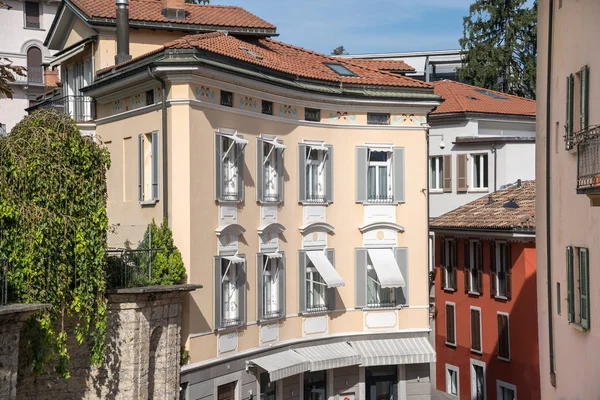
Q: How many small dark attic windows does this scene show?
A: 5